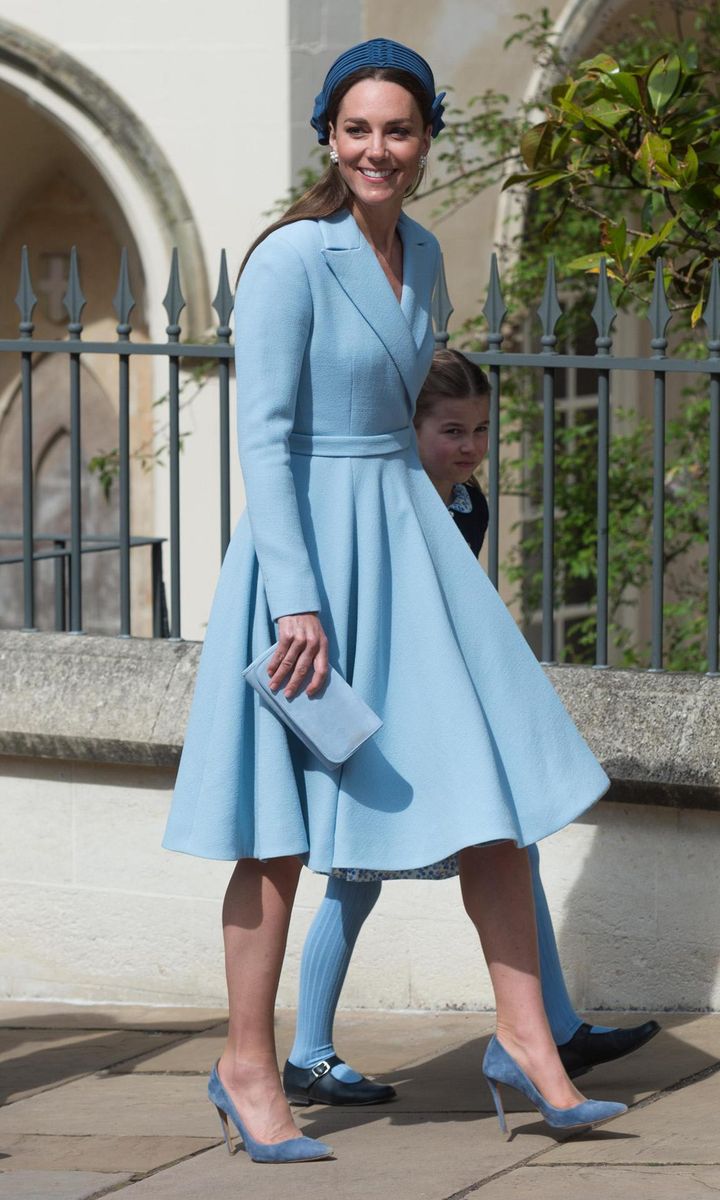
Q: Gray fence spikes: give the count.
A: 11